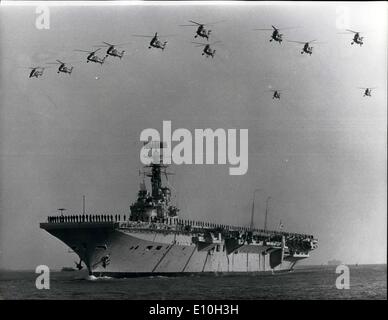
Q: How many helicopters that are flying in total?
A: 12